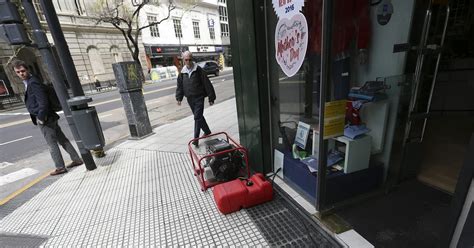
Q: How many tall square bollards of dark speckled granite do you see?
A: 1